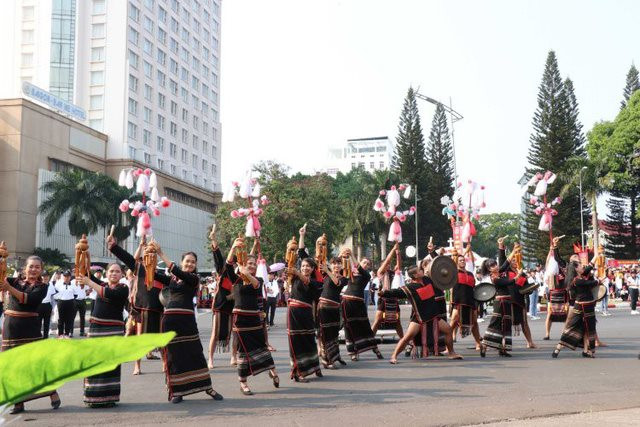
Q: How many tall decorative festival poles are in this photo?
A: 5